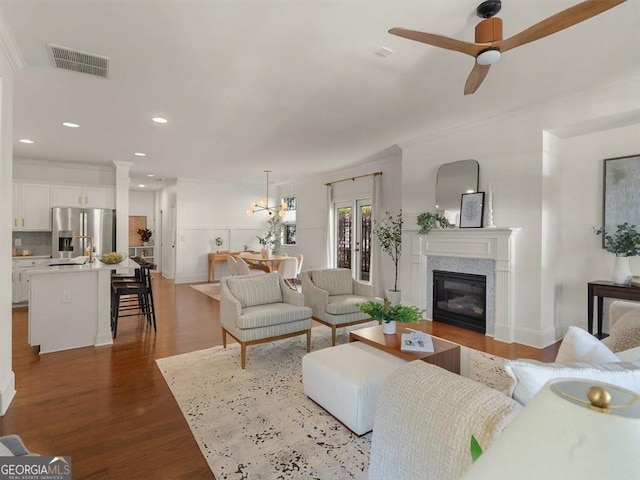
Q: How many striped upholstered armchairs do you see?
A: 2